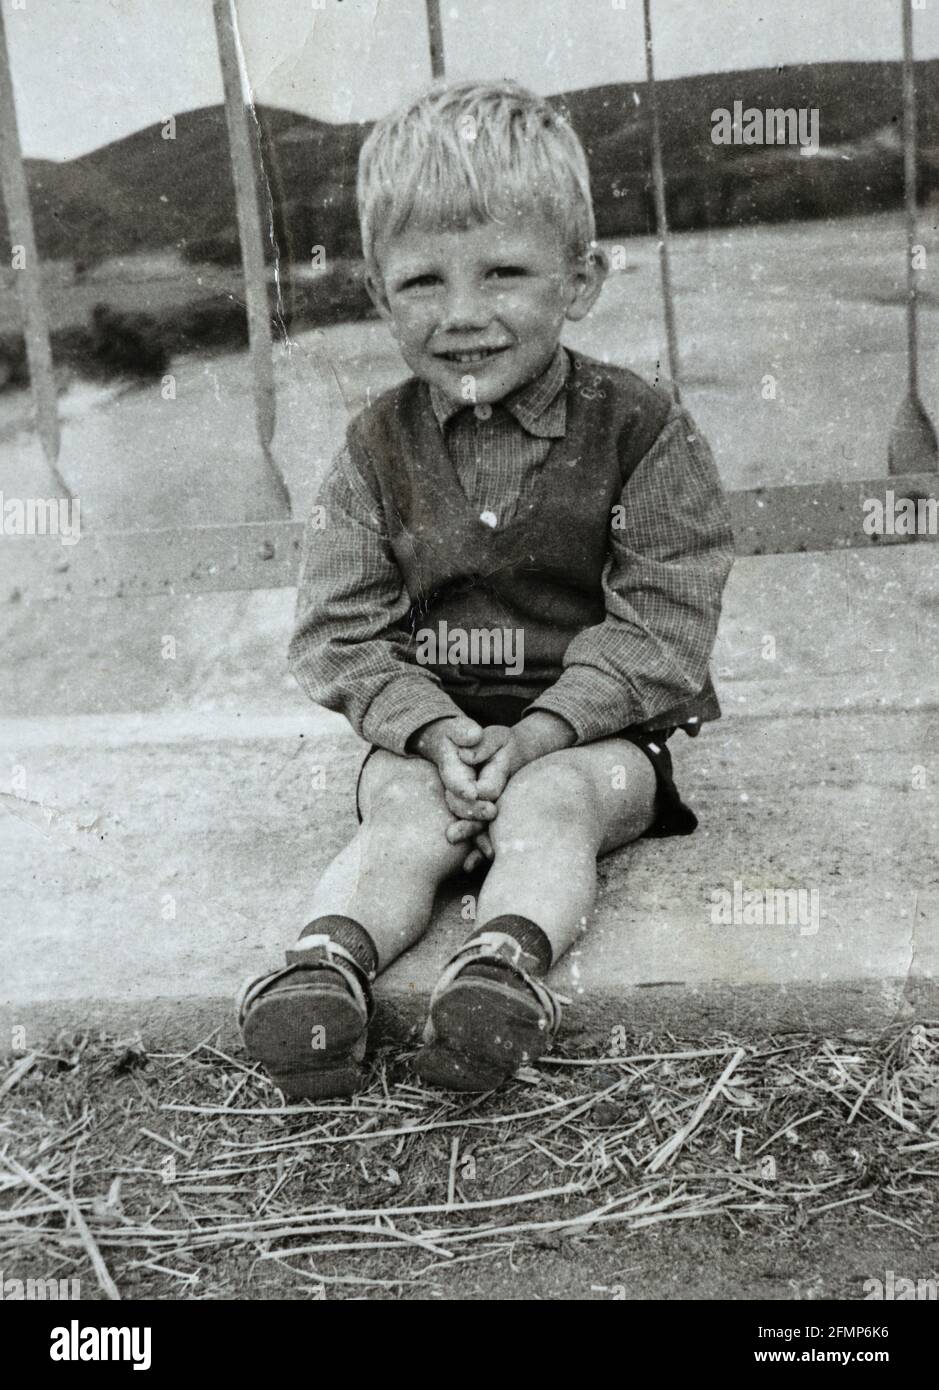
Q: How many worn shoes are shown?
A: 2